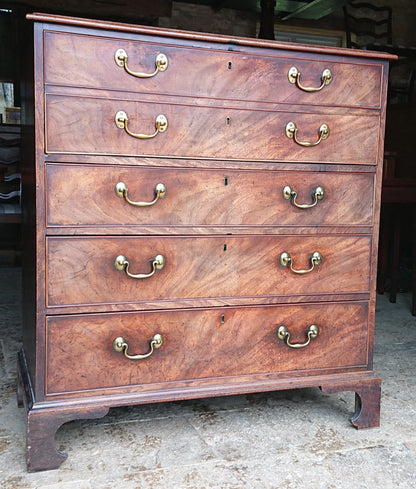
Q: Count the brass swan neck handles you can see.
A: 10